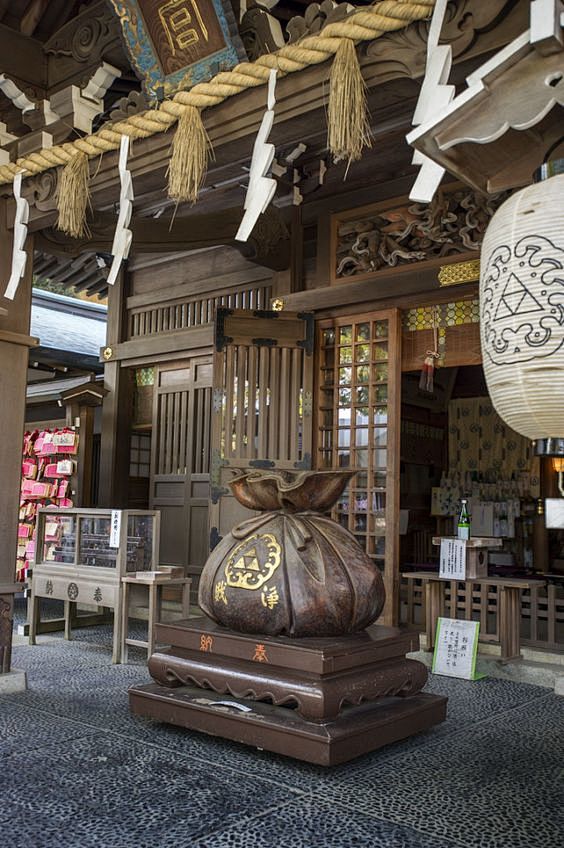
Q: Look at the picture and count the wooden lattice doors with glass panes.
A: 1